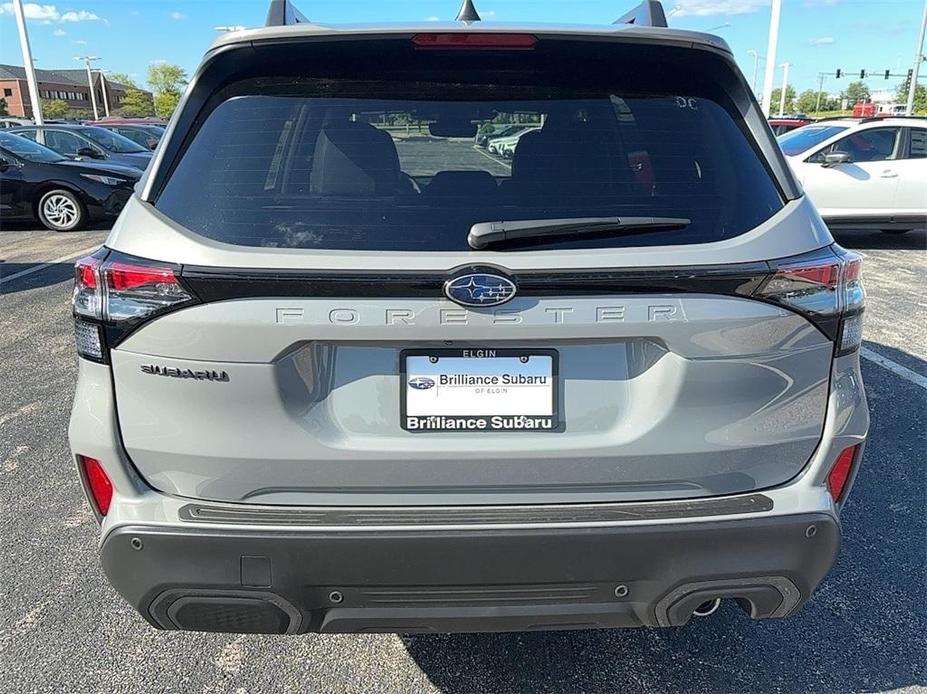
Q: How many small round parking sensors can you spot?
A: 4